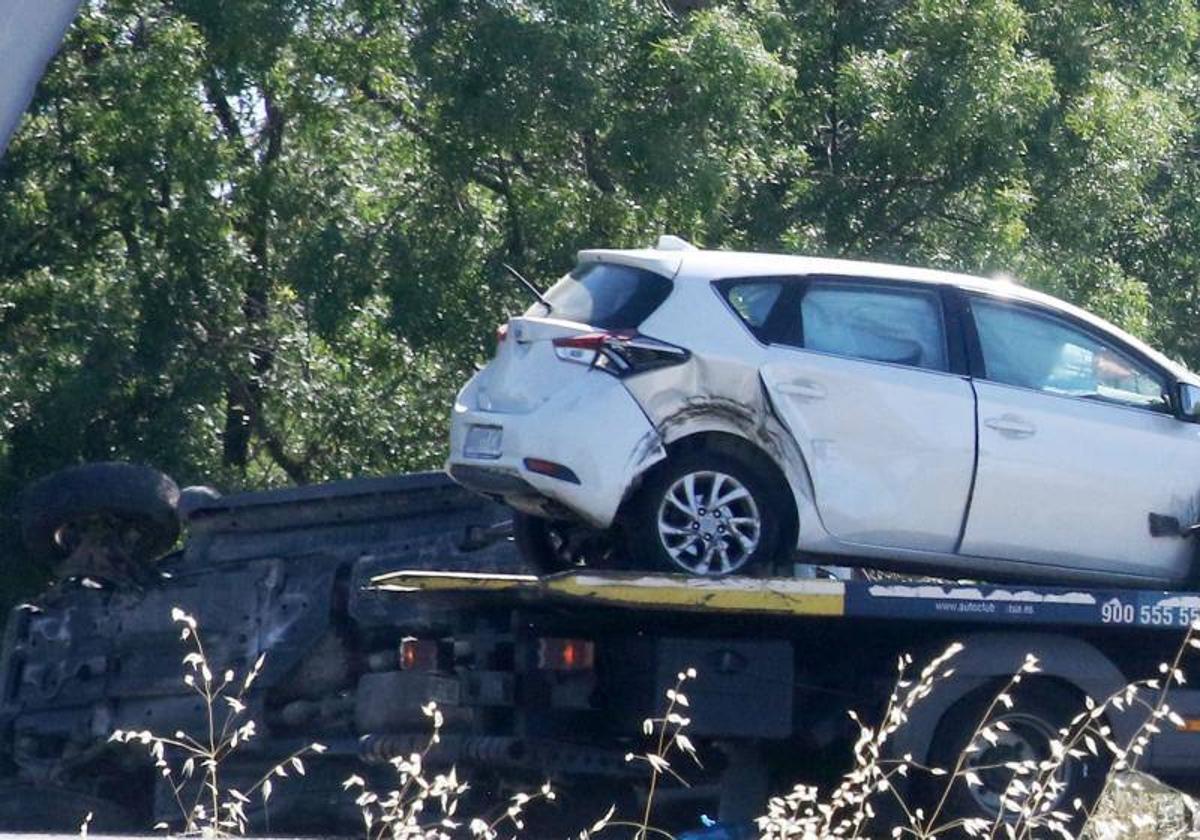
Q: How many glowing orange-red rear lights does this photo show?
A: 2